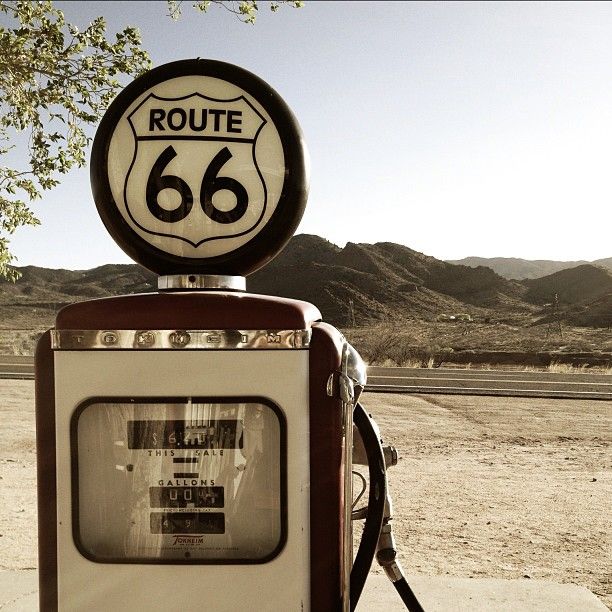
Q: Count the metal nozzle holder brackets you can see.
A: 1